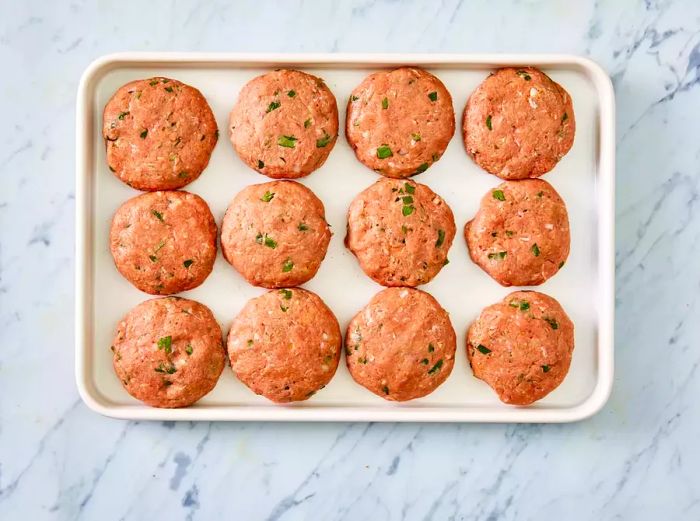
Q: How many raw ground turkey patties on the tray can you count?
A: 12